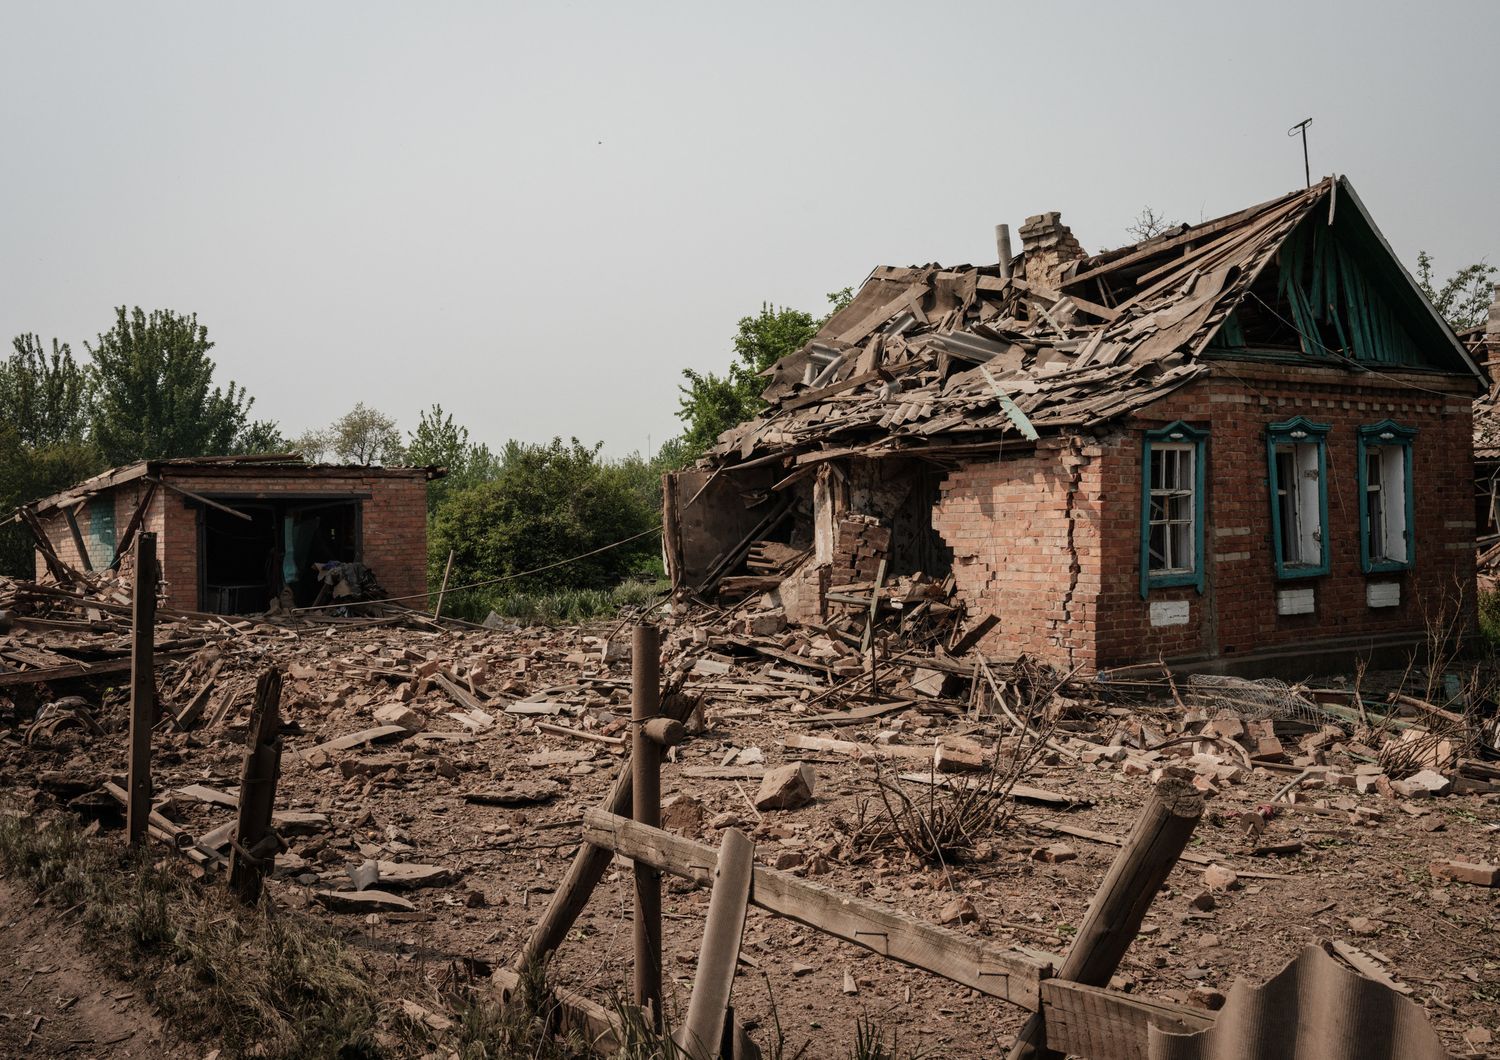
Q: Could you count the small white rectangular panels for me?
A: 3